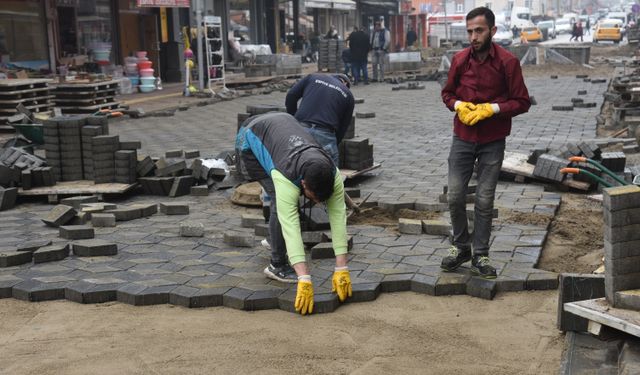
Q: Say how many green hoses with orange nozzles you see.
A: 2